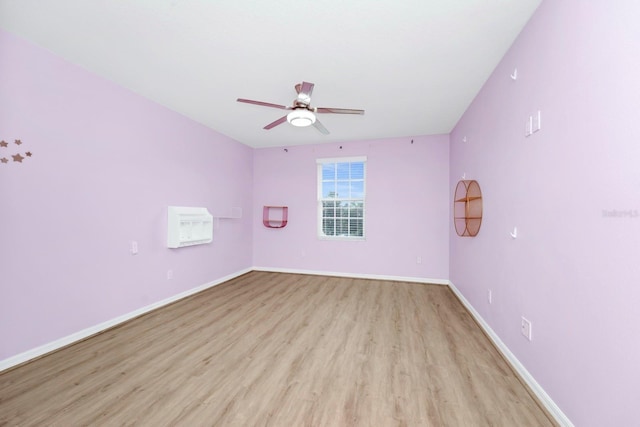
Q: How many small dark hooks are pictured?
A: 3